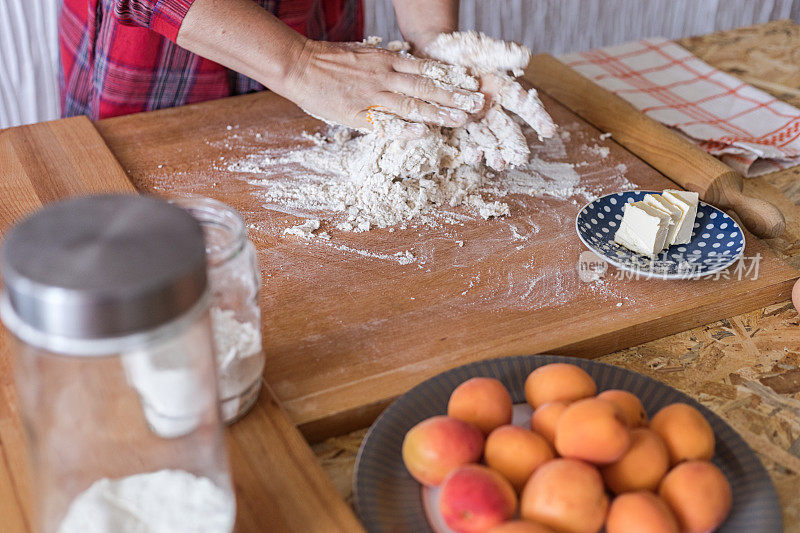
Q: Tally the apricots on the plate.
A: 14